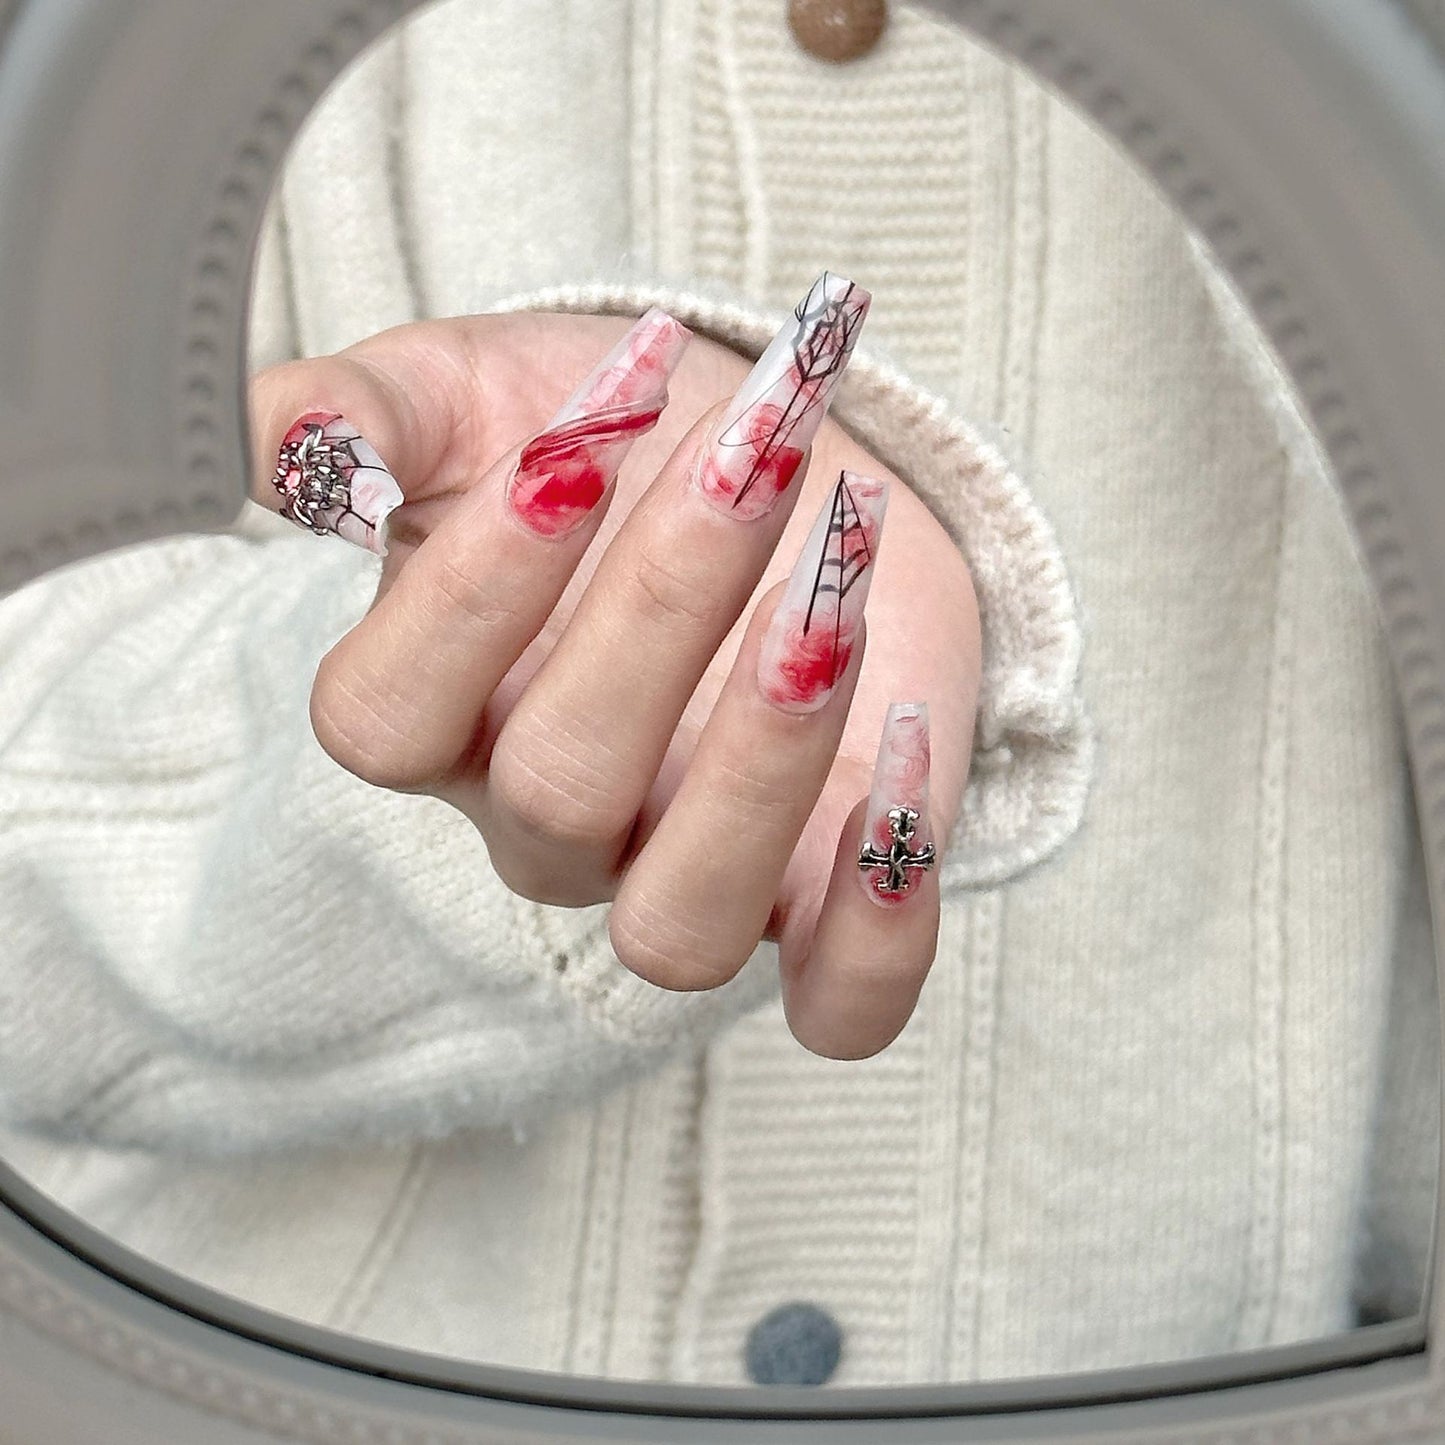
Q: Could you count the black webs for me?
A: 3